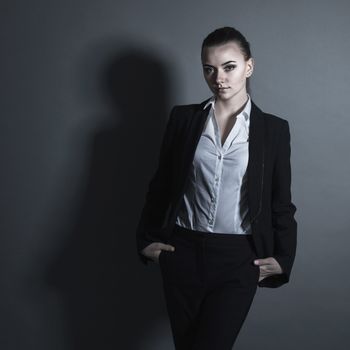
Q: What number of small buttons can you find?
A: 4